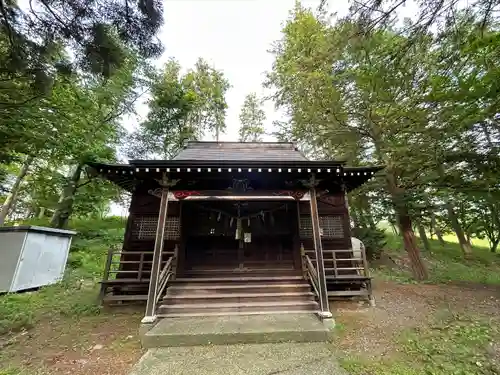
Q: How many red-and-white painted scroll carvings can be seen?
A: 2